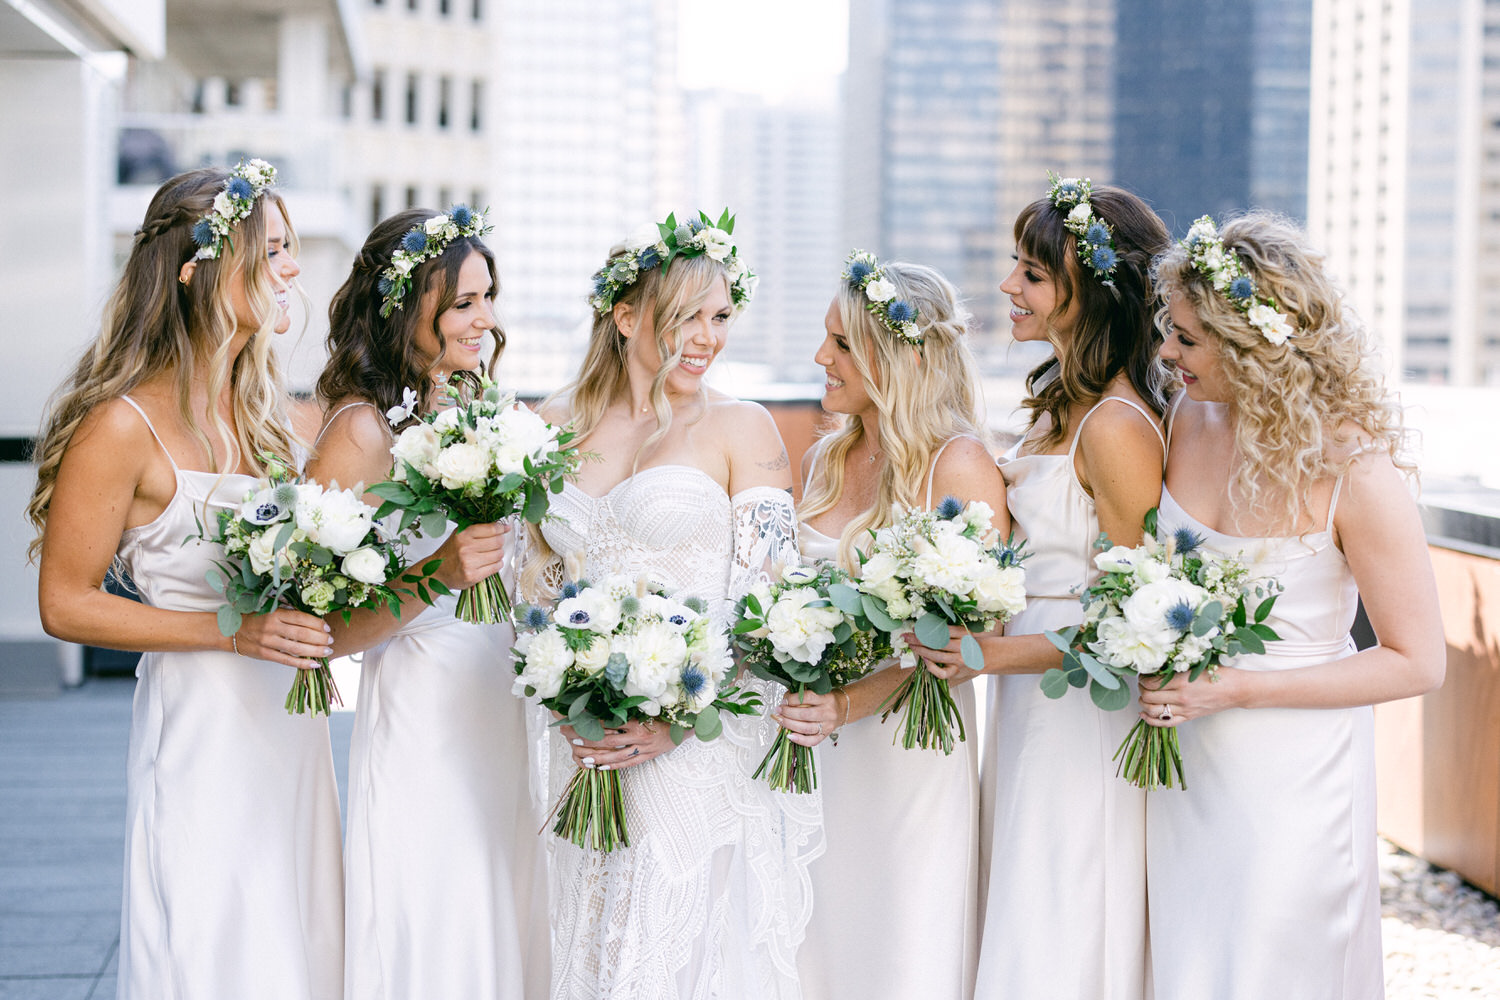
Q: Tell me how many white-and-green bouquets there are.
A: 6